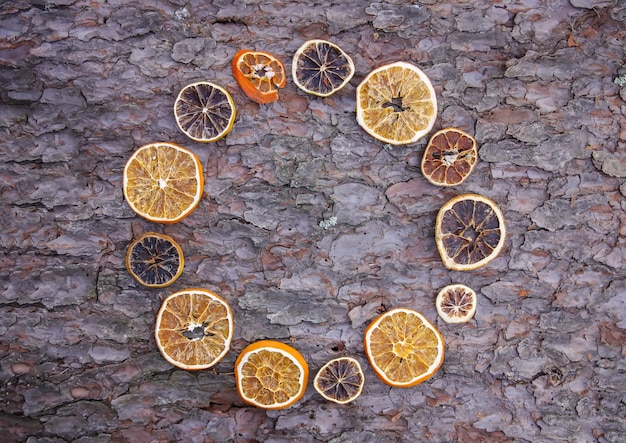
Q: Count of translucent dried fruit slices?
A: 13